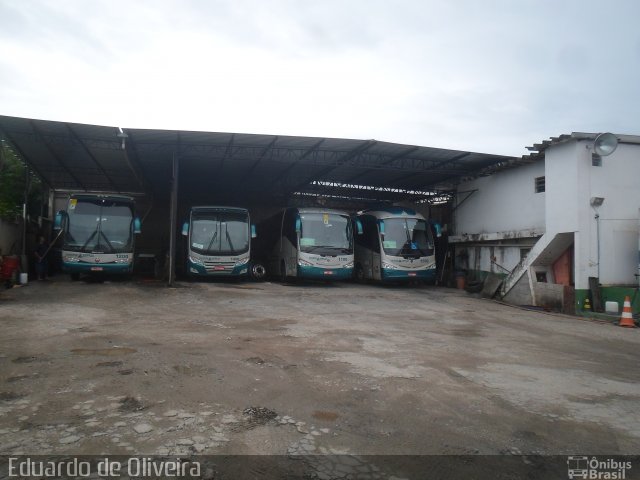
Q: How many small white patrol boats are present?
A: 0